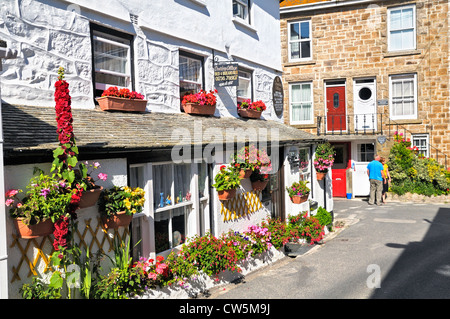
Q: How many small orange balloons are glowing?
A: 0